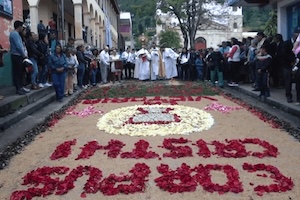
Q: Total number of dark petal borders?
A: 2